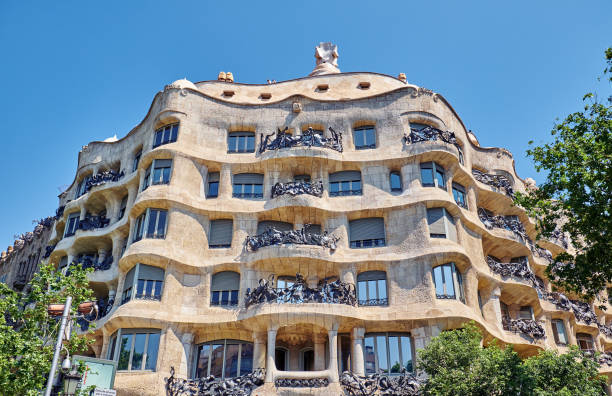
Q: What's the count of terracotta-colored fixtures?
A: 2